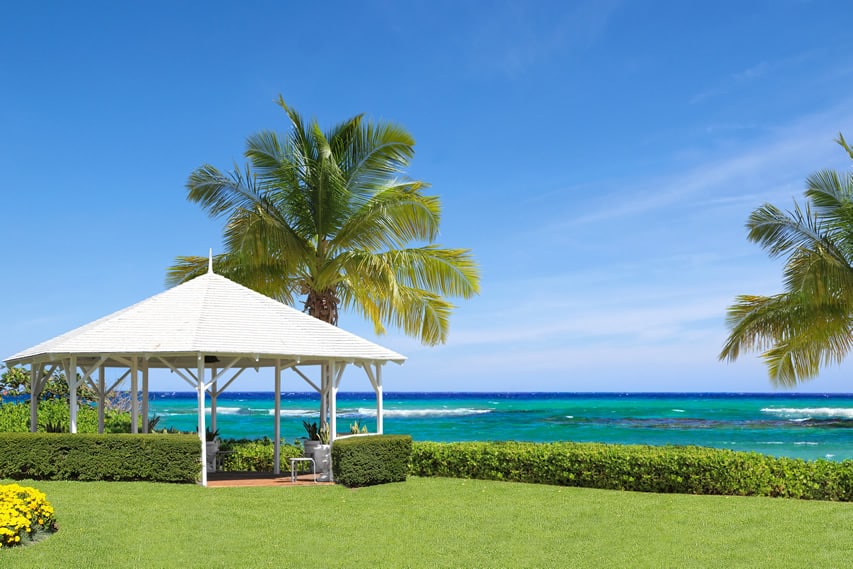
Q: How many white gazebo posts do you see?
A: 11